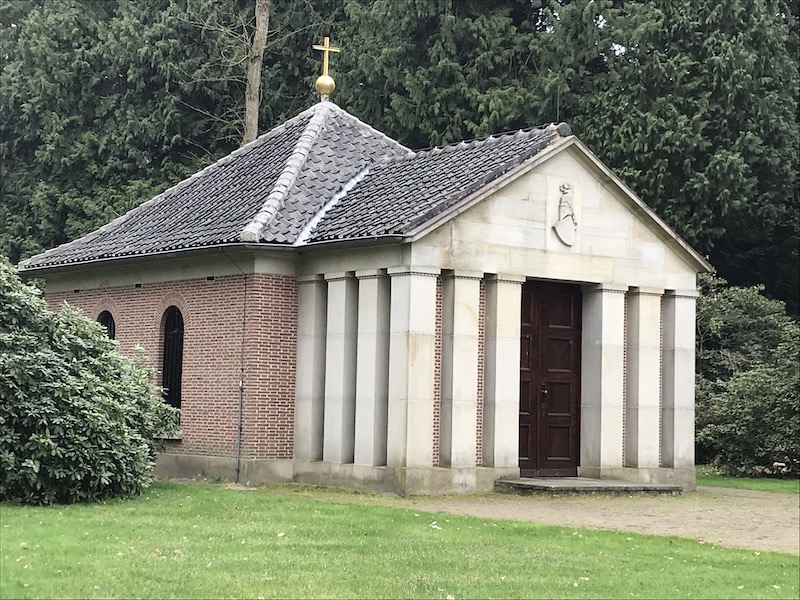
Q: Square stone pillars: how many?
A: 9